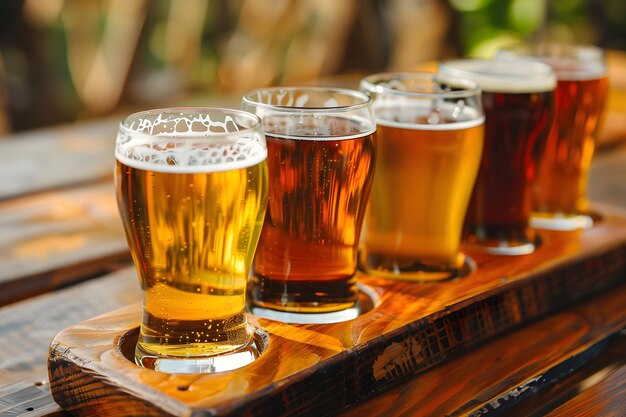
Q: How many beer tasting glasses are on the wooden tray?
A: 5